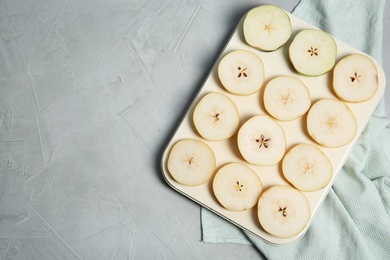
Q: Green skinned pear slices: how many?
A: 2